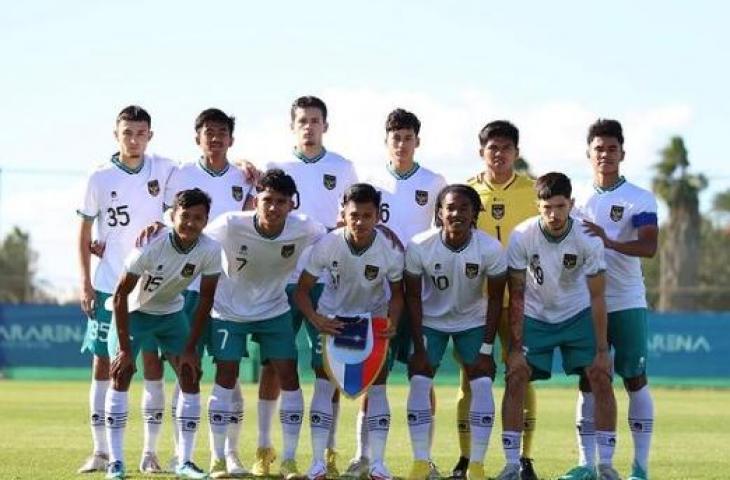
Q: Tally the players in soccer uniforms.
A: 11